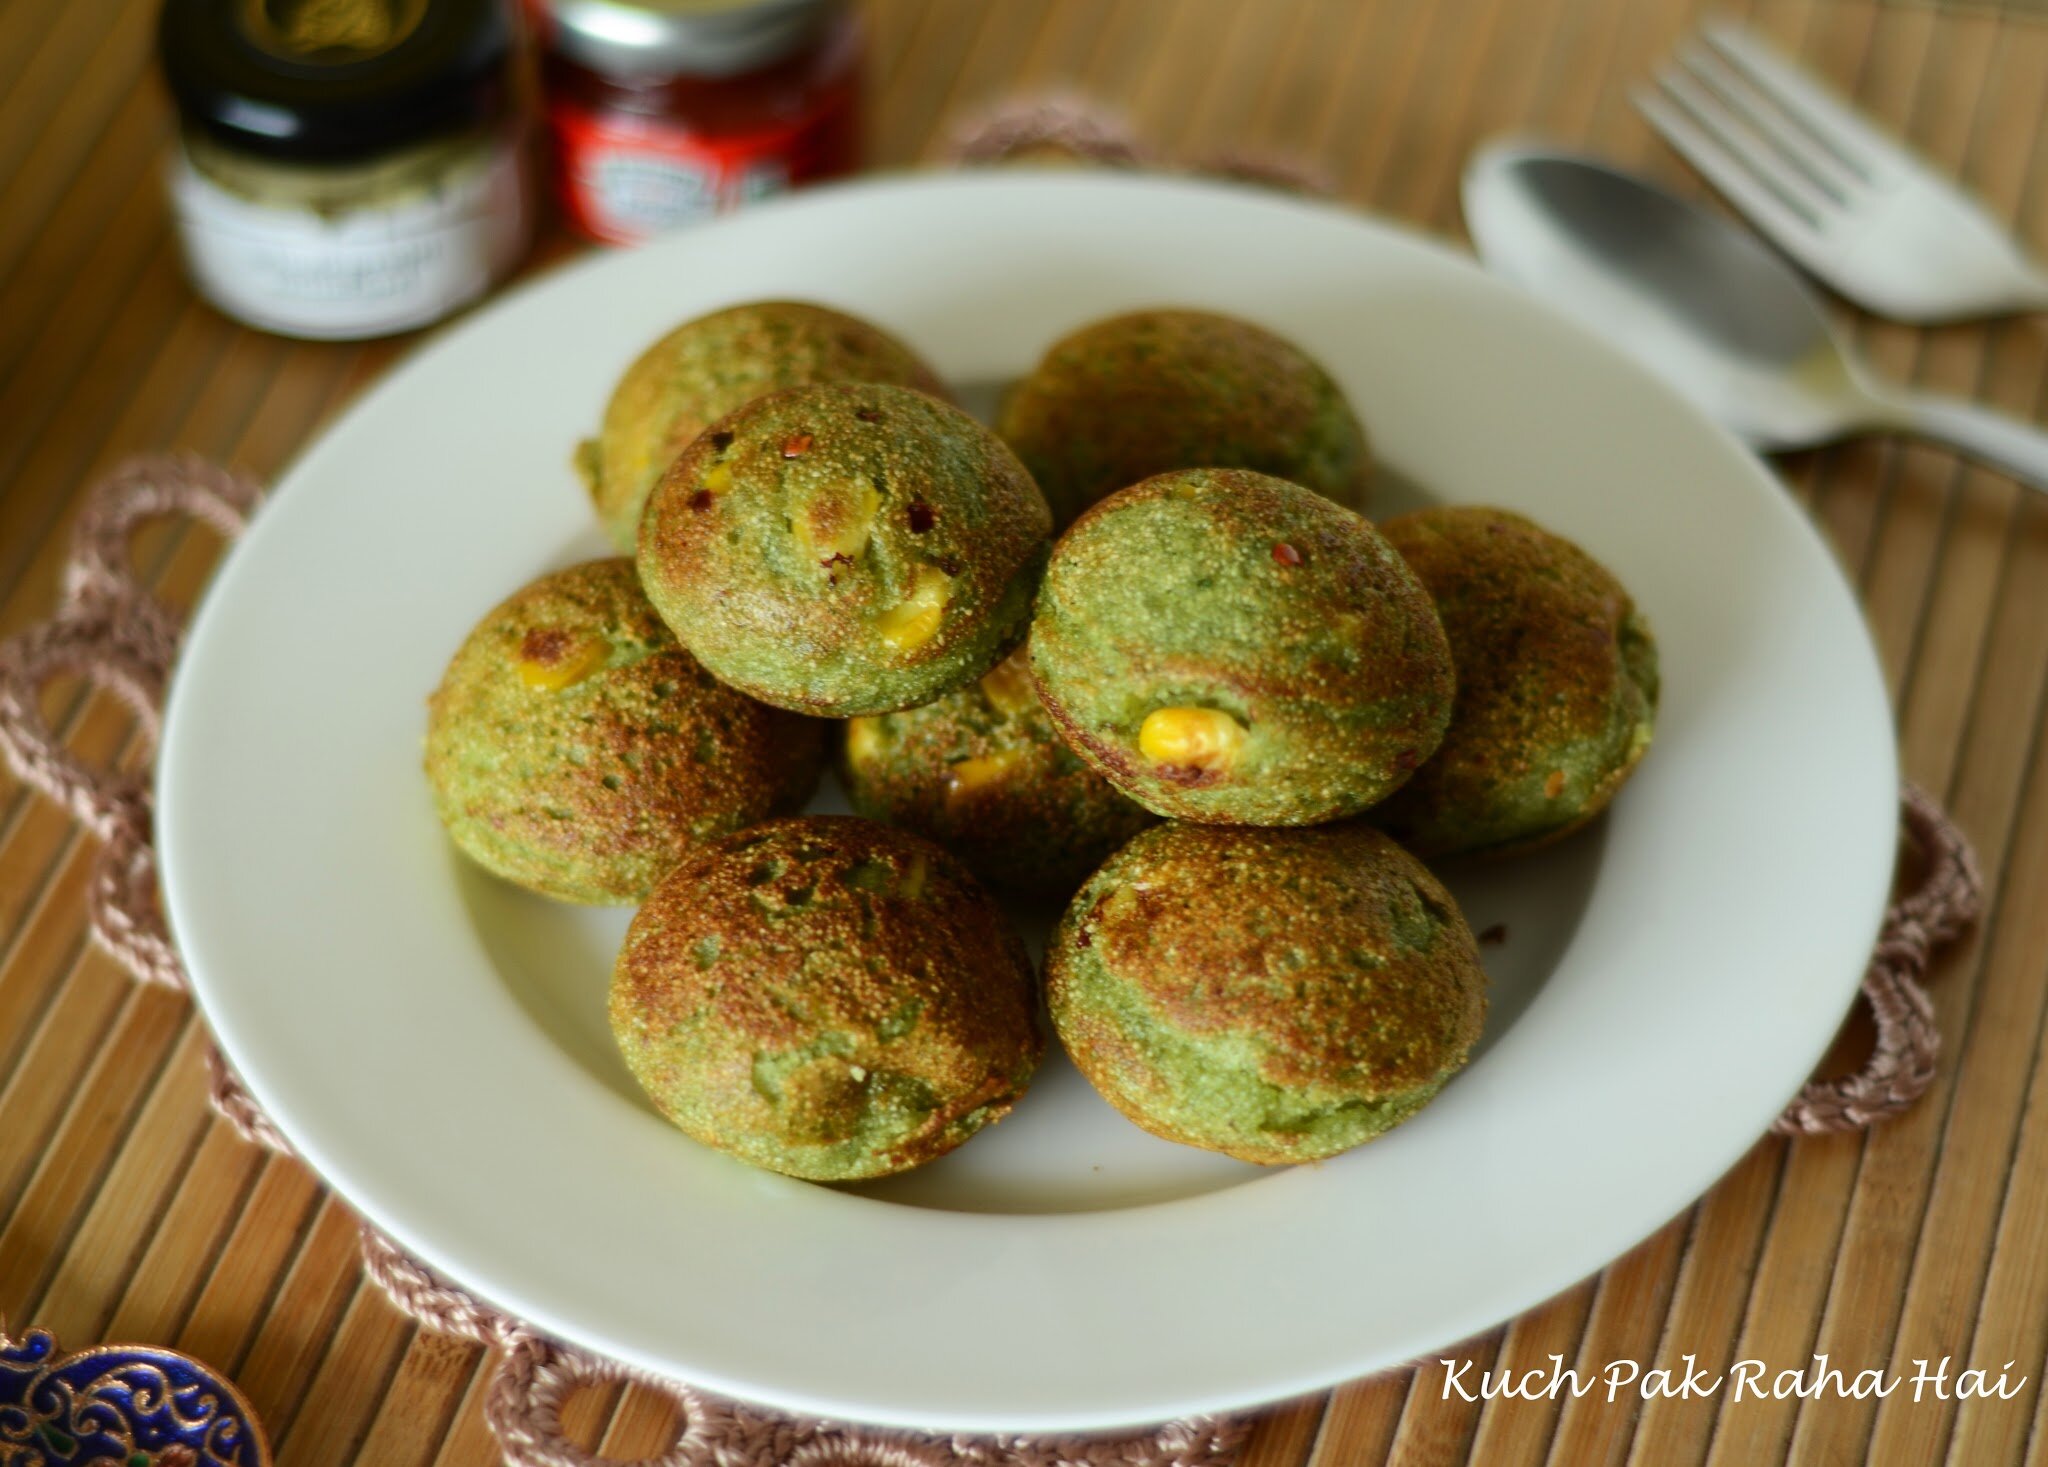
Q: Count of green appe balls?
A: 9